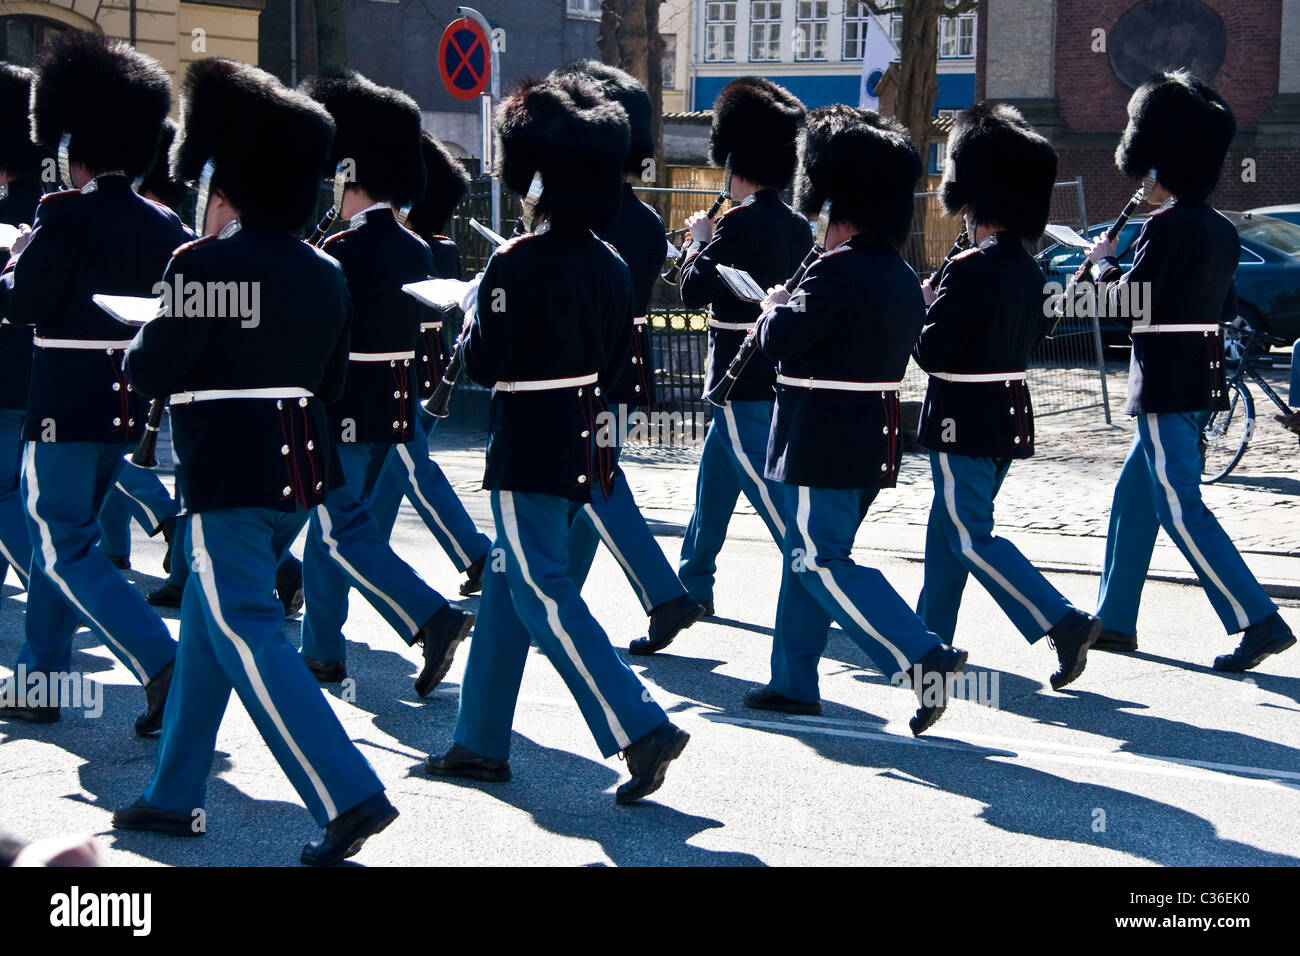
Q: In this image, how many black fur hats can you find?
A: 12